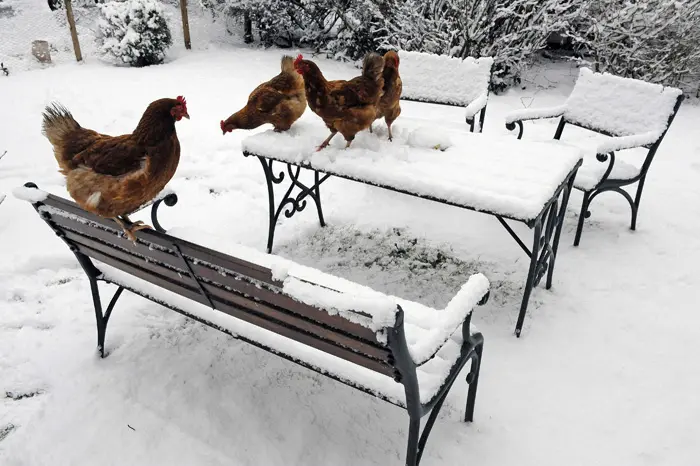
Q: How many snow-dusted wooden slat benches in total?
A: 1